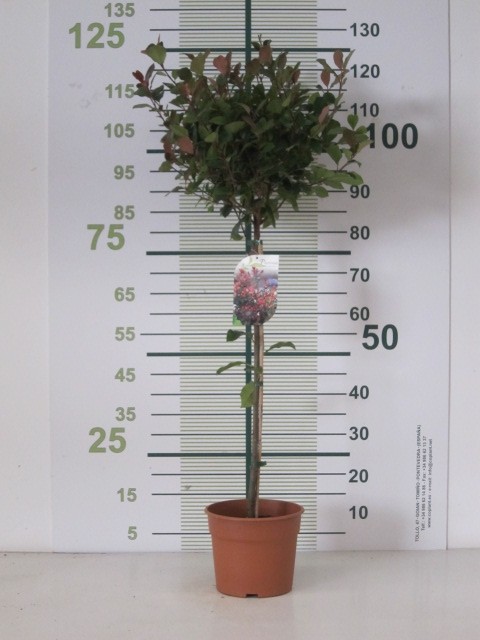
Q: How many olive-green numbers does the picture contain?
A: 14